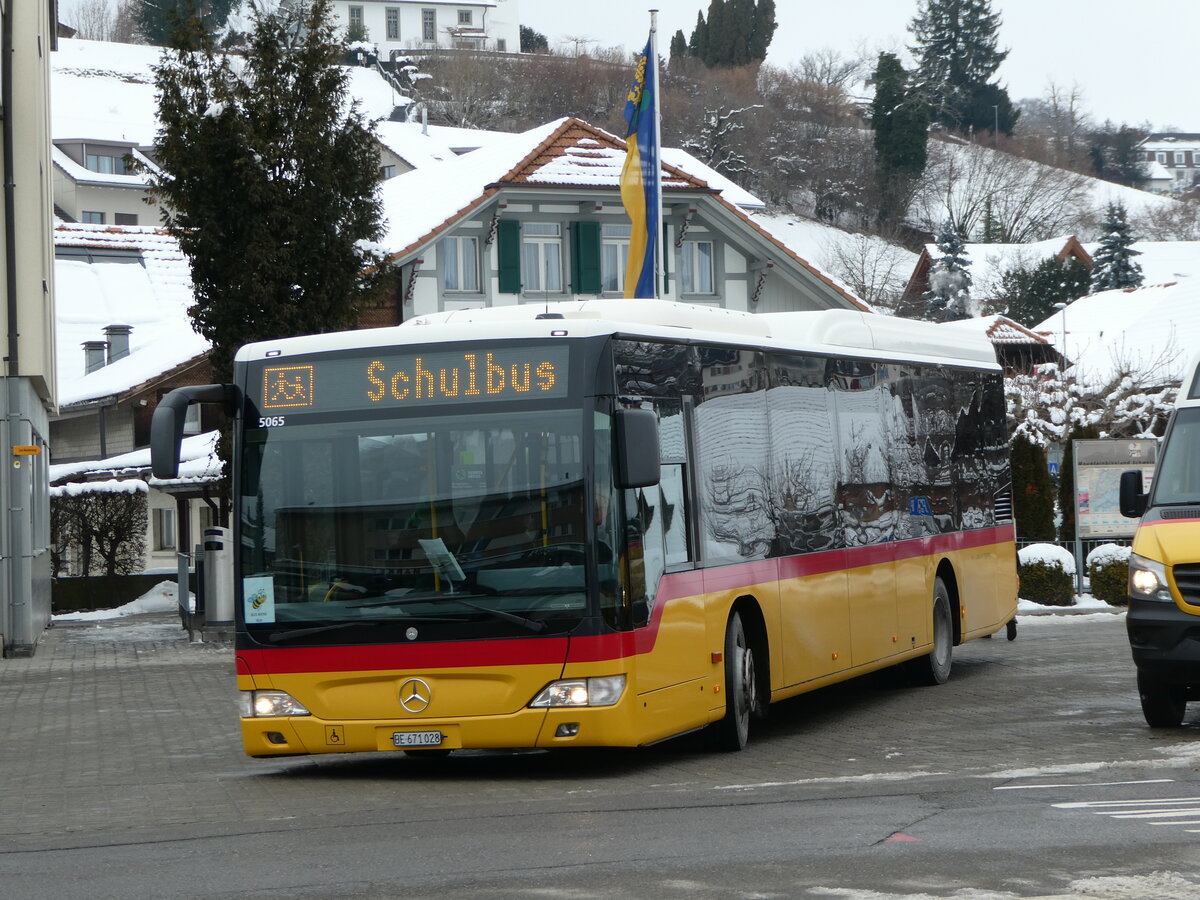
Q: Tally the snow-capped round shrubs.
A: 2